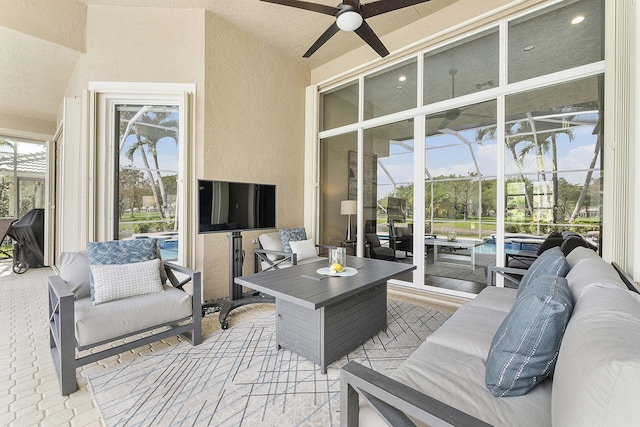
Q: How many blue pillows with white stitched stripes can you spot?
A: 2